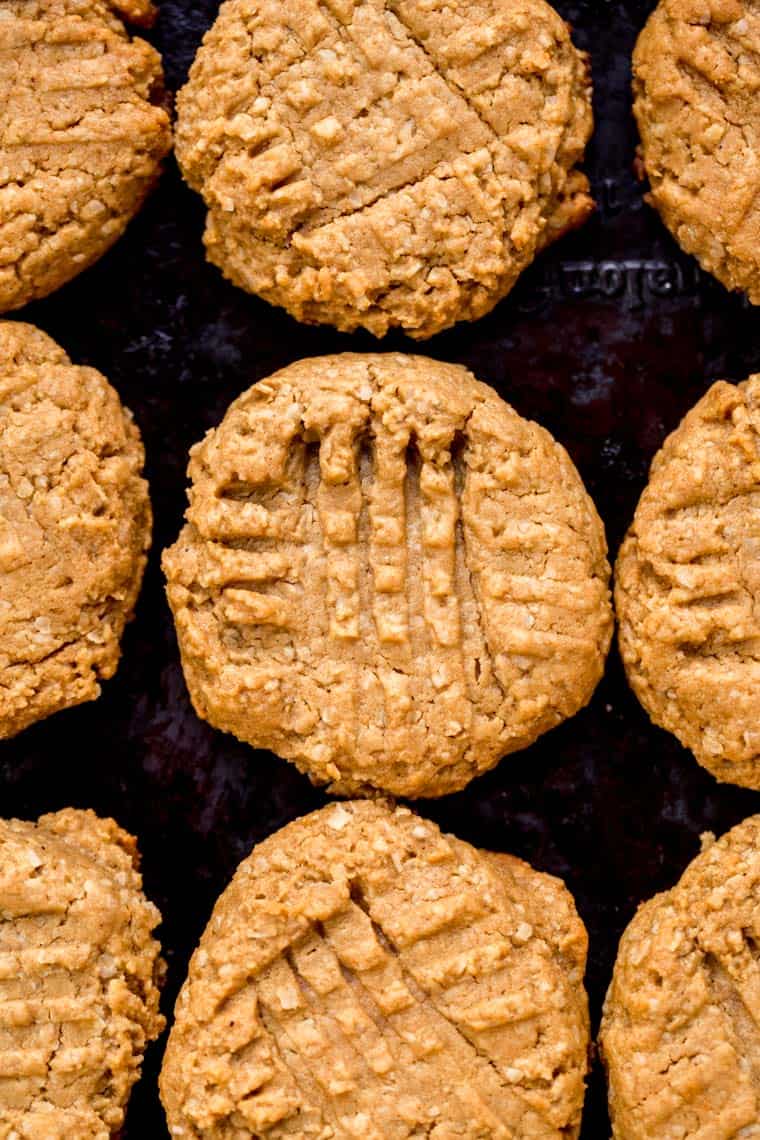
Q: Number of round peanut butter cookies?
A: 9